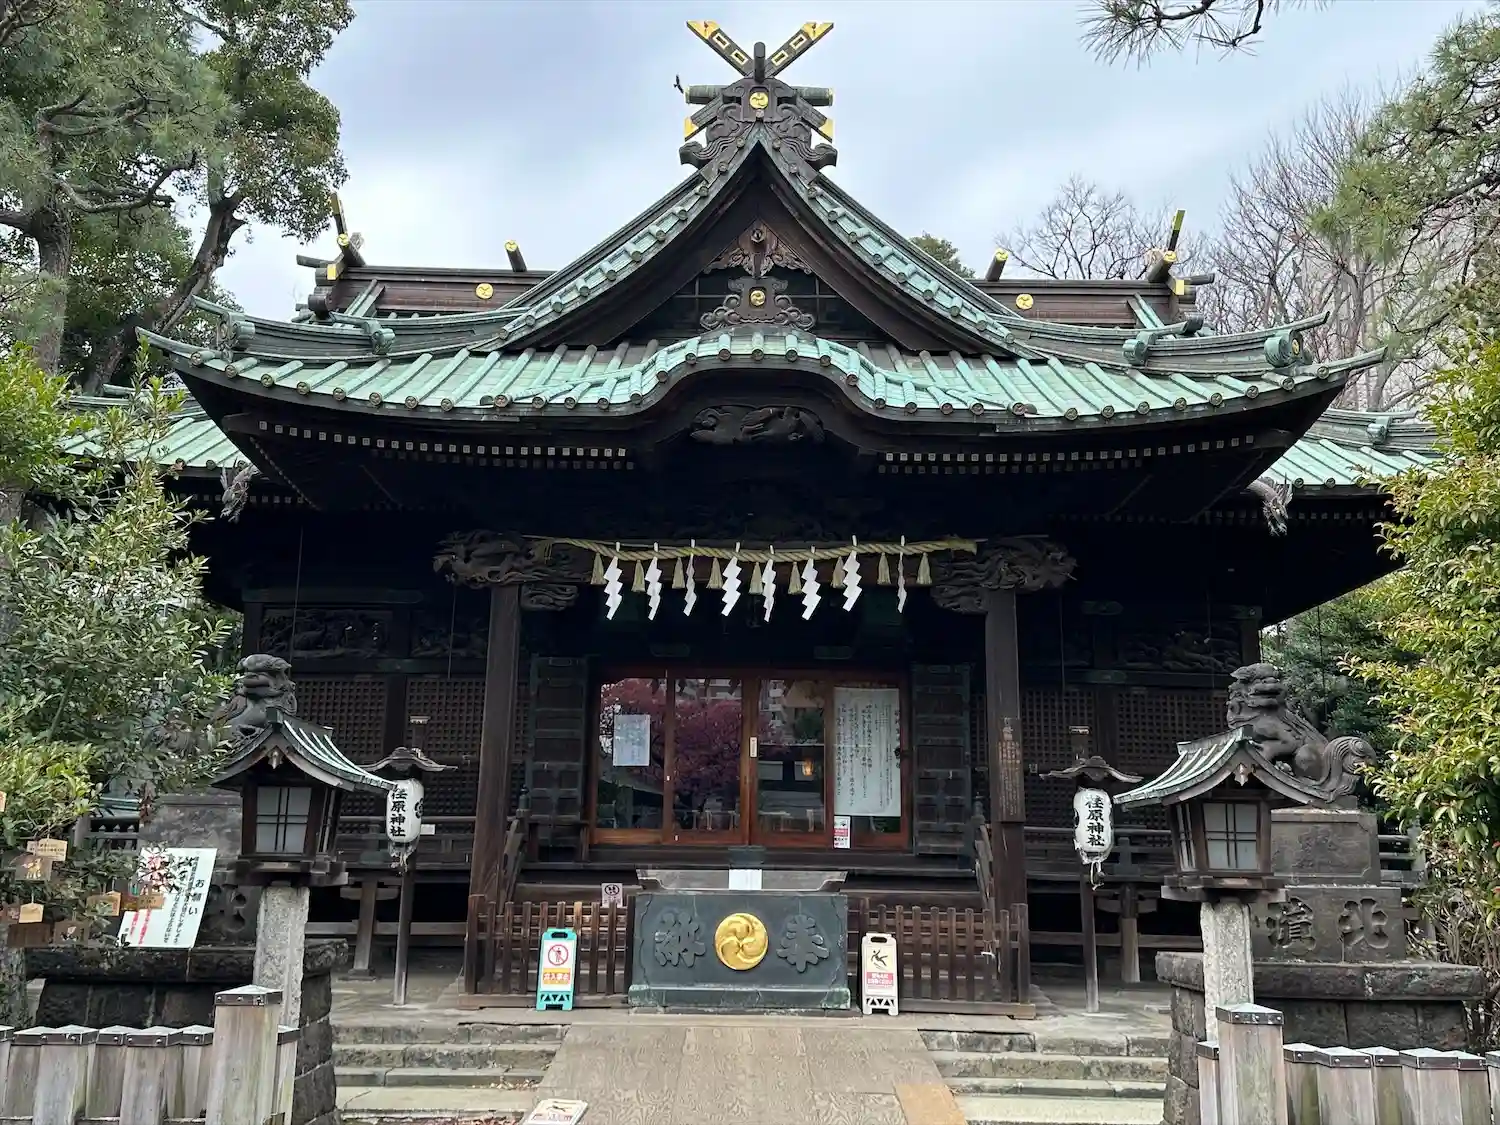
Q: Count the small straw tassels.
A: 9